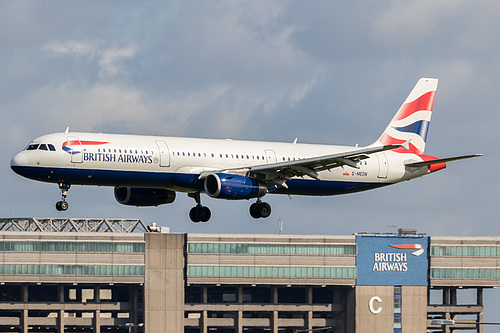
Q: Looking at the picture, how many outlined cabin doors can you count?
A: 4